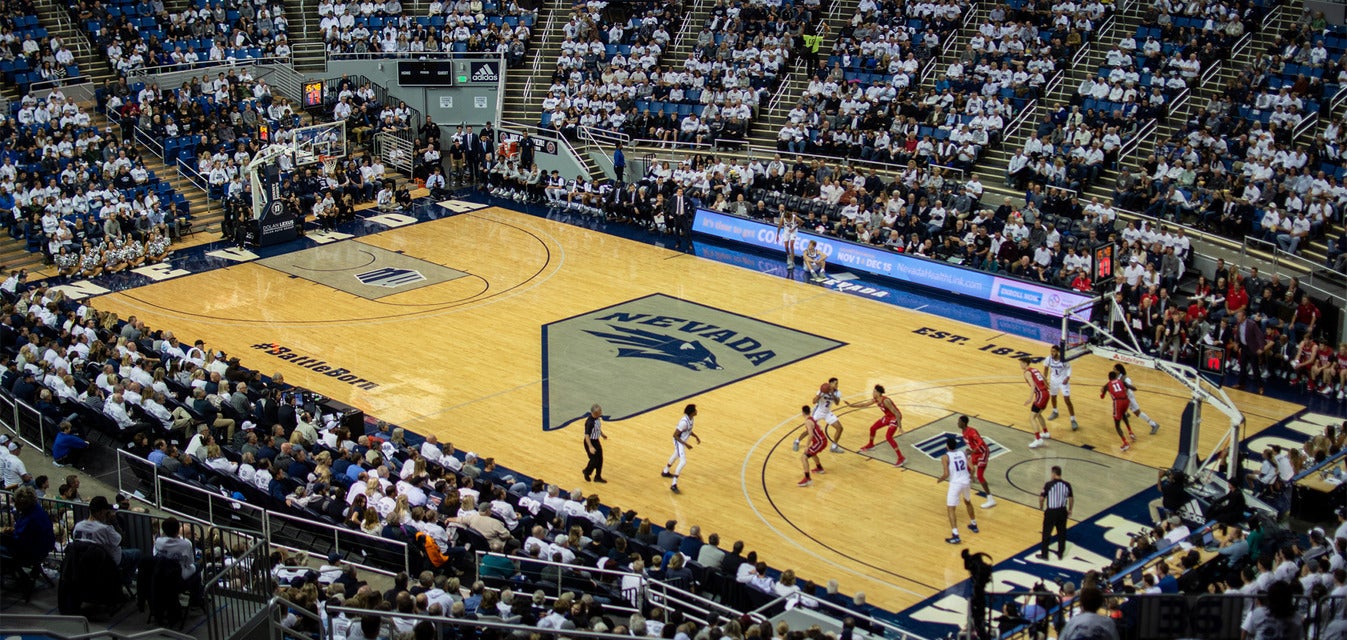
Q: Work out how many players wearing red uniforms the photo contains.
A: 5